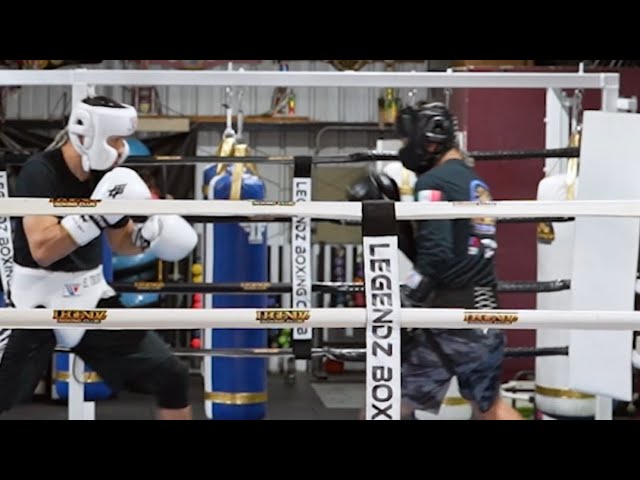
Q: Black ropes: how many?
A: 4